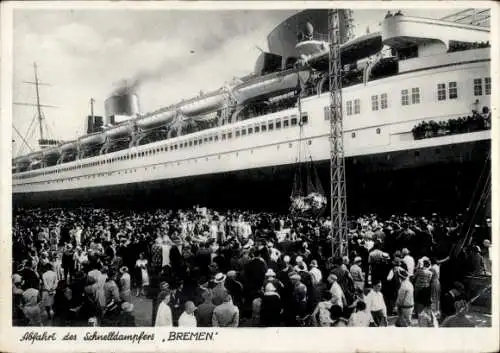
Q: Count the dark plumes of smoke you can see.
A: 1